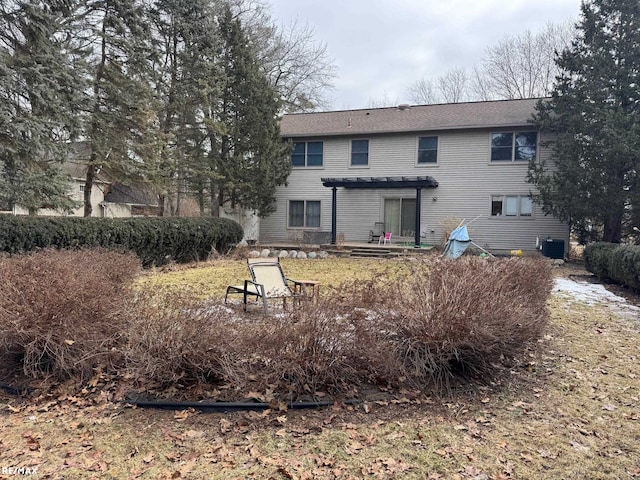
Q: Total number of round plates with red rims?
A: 0